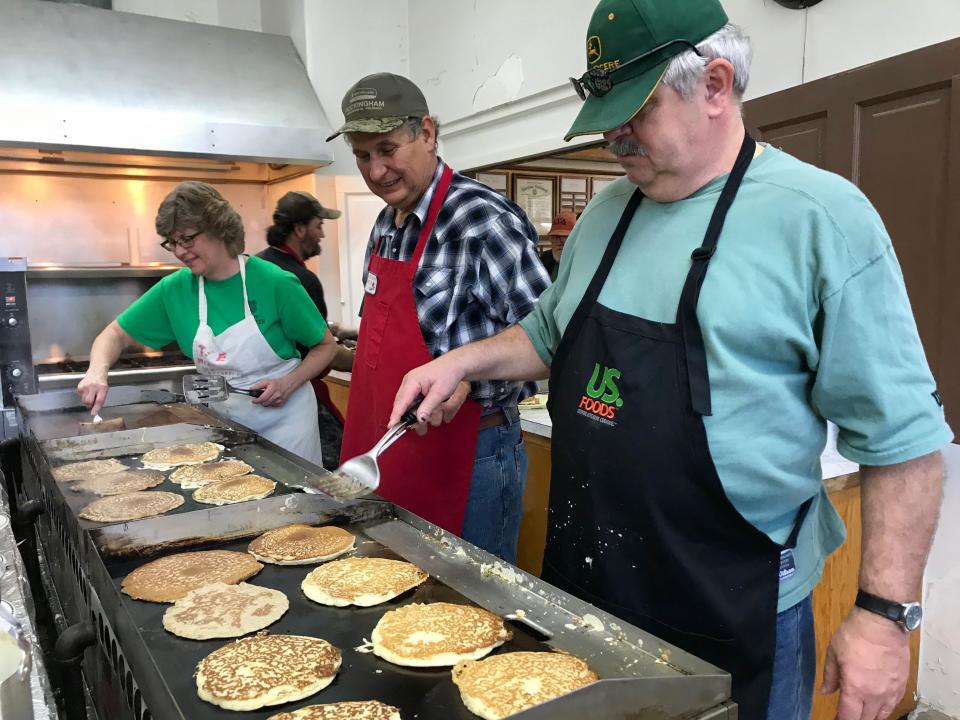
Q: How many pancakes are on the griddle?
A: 14